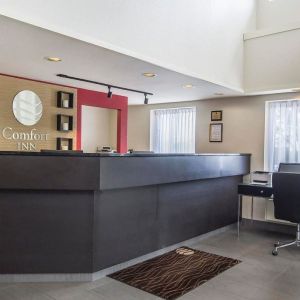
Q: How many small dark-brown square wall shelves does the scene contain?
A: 3